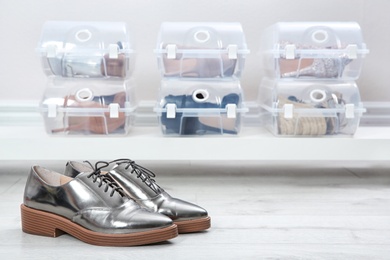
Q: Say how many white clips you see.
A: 12